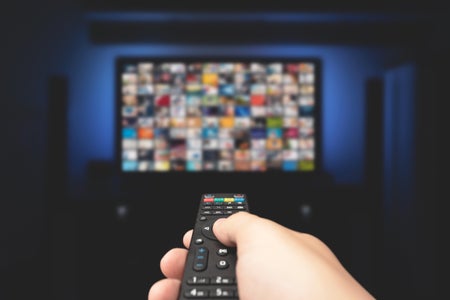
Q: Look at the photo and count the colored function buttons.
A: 4